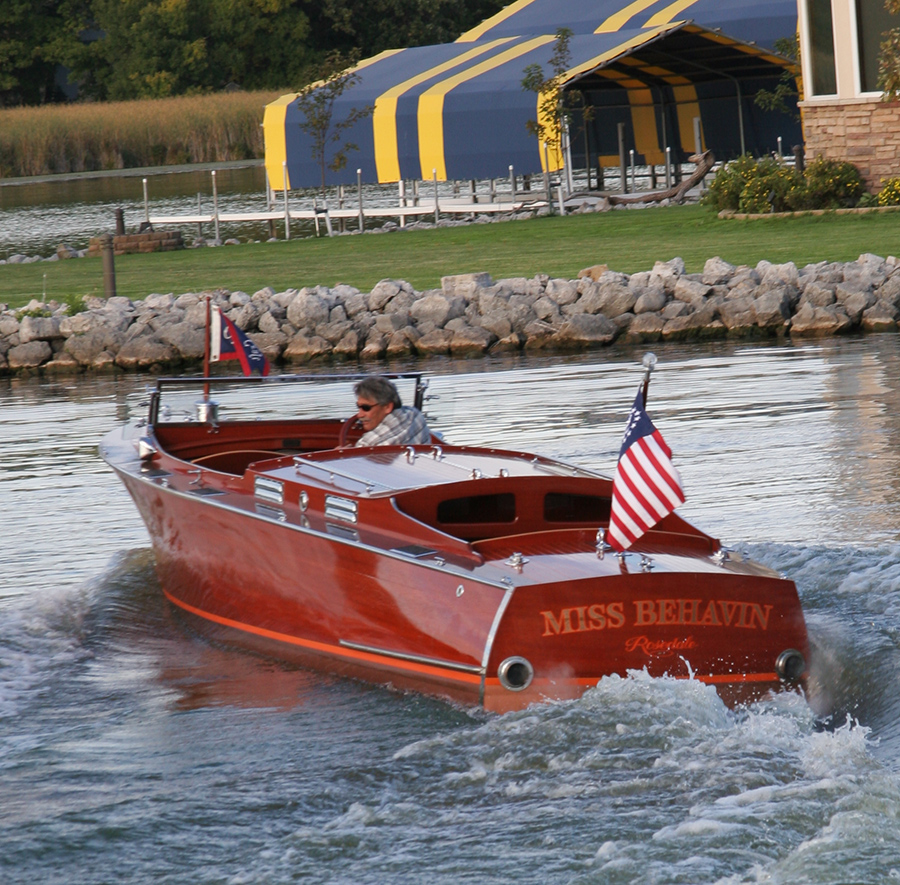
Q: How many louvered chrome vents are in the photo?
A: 2